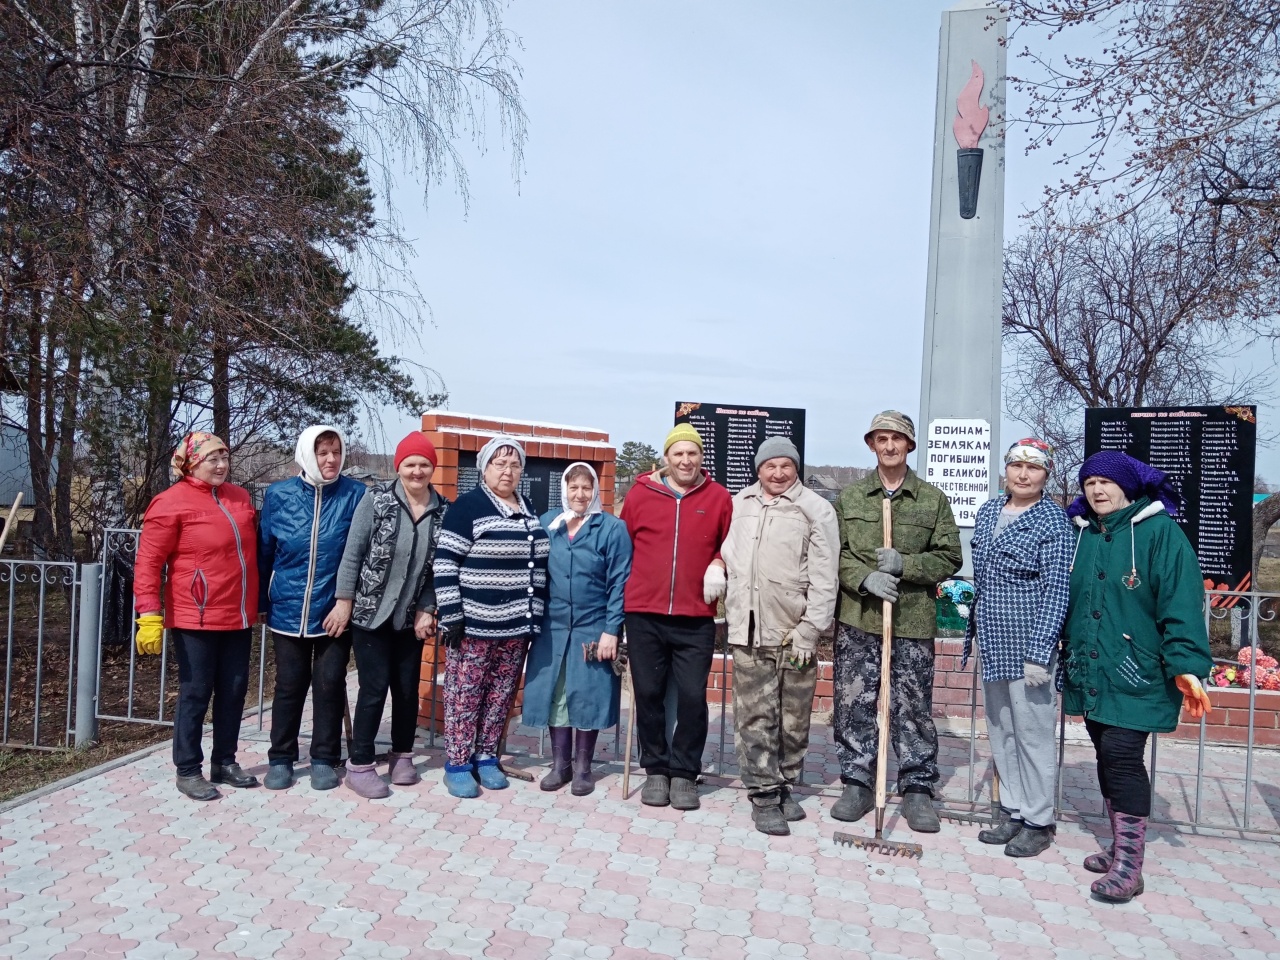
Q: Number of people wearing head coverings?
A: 10